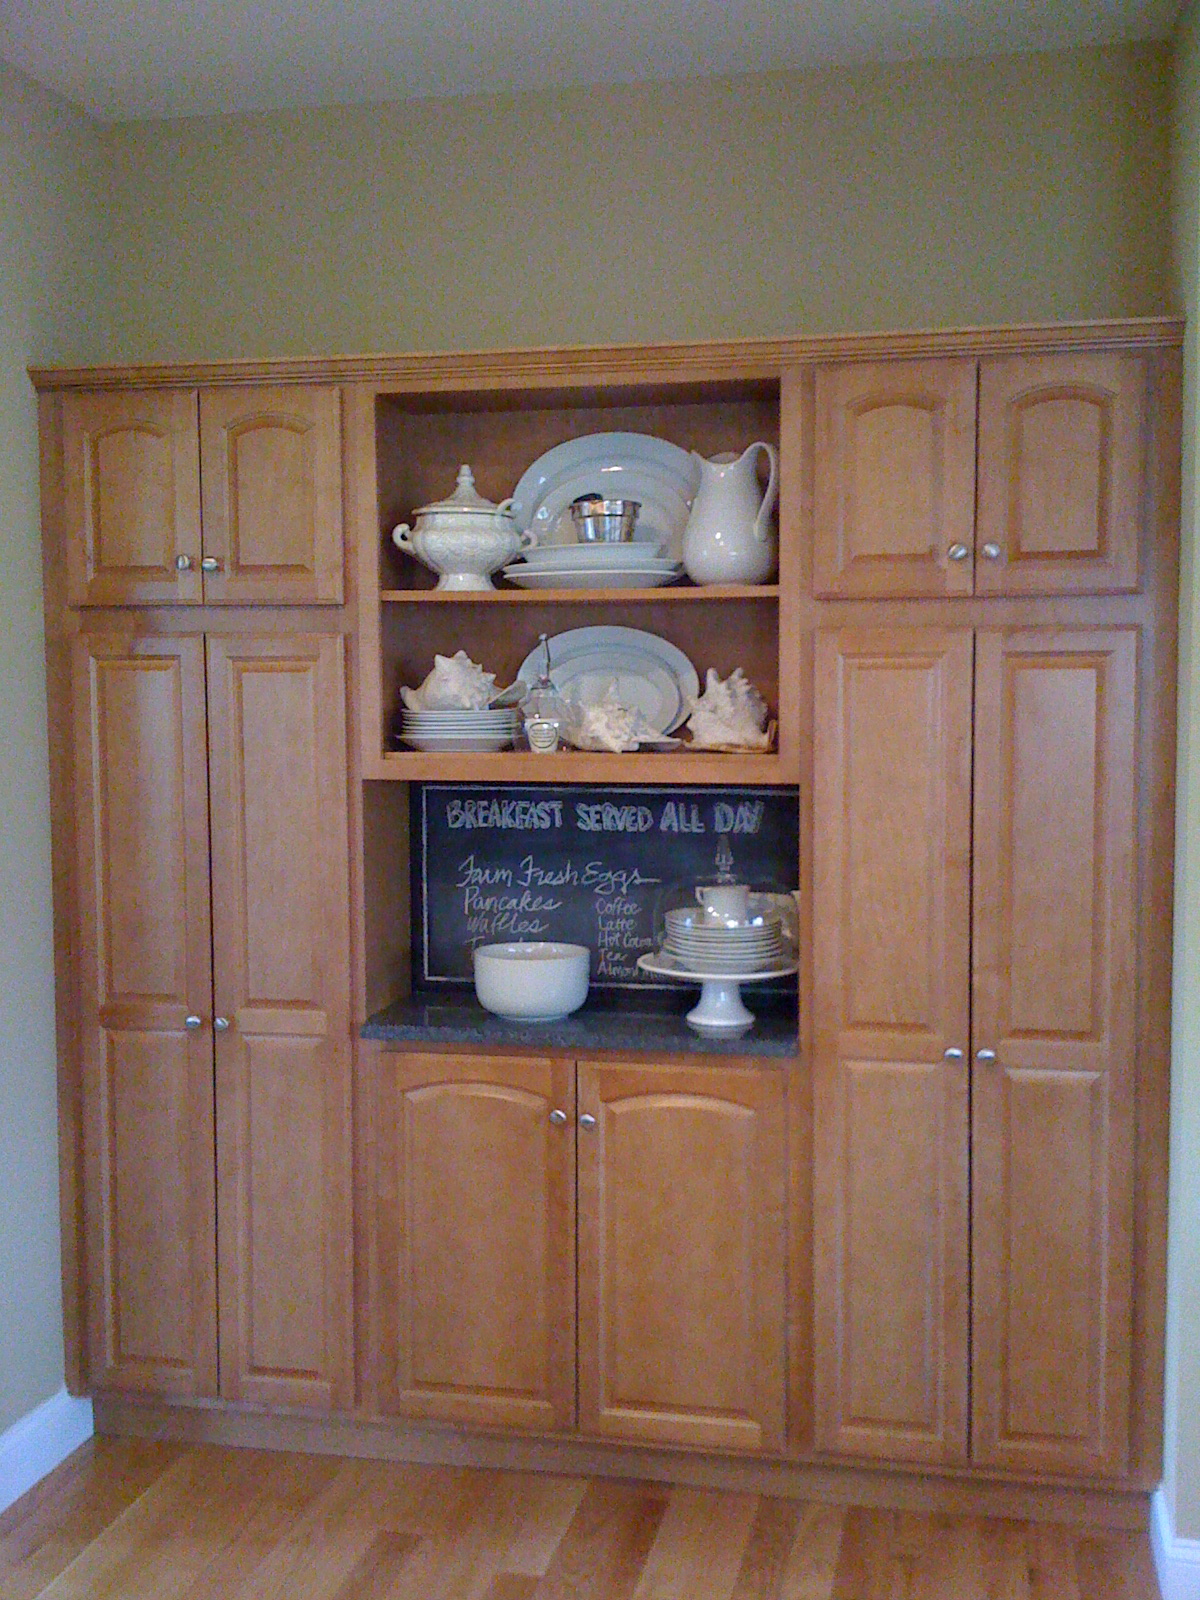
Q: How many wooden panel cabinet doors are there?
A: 10